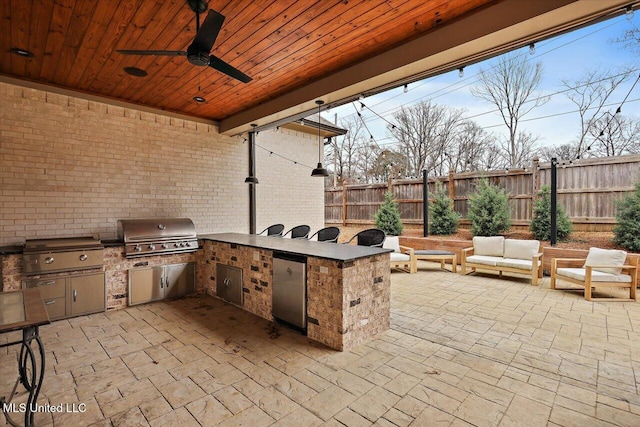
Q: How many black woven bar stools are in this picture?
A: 4